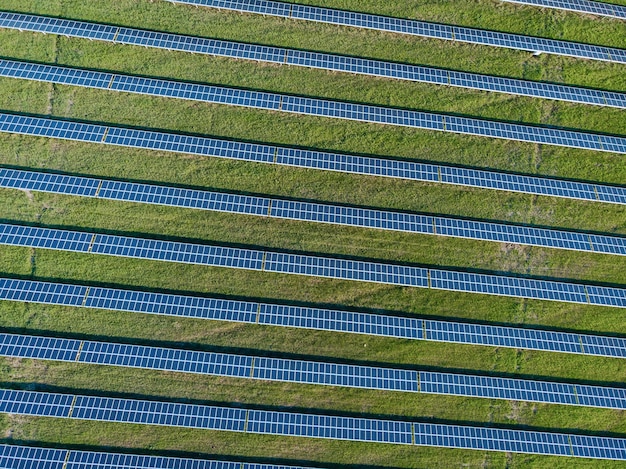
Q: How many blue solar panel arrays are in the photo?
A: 11